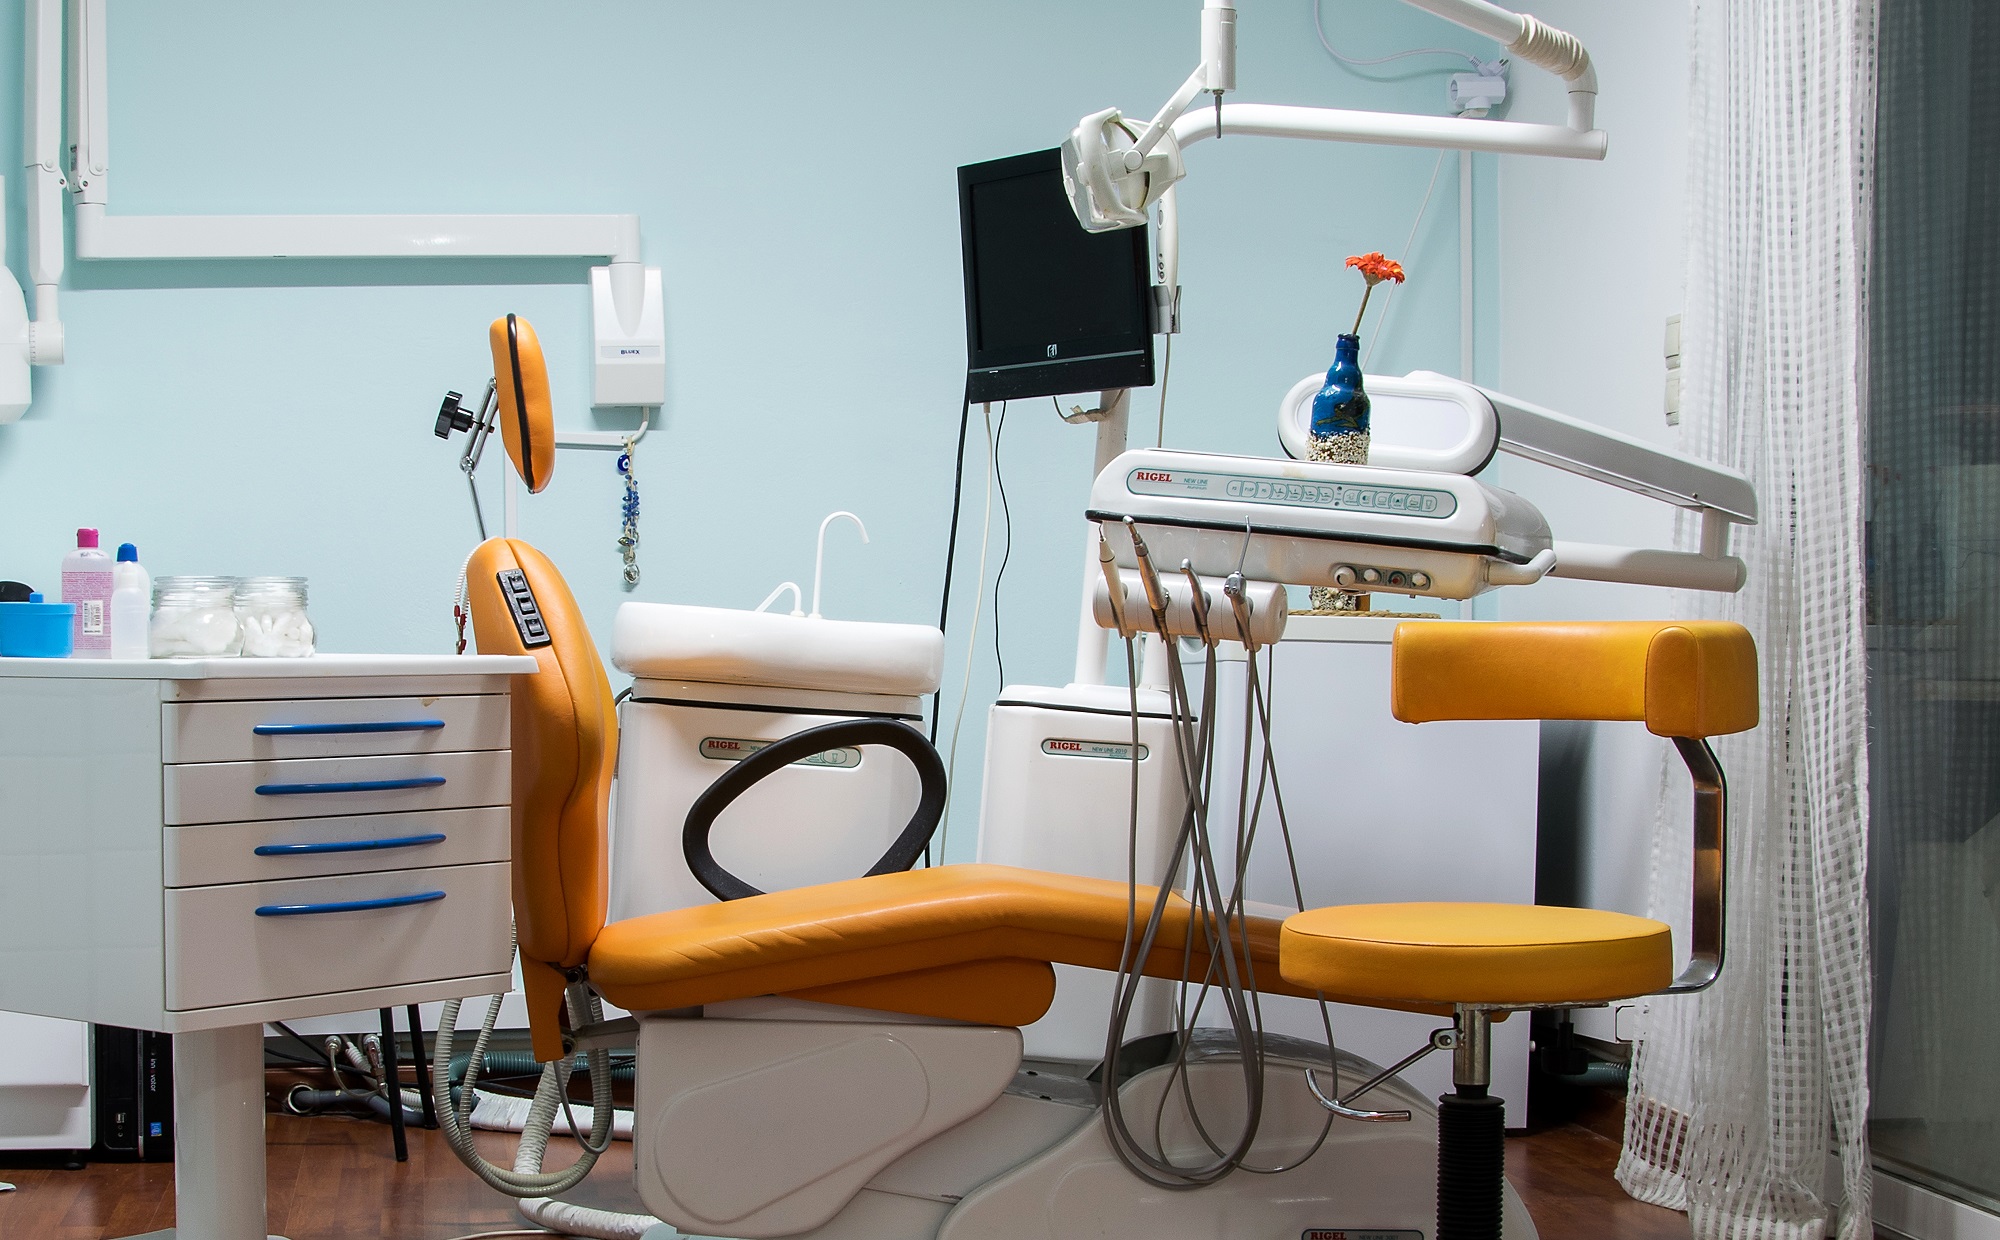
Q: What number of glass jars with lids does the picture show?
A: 2